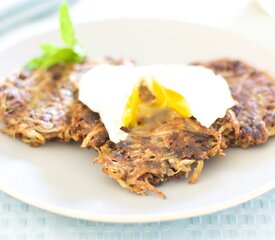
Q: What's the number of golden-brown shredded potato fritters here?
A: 3